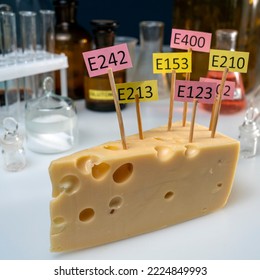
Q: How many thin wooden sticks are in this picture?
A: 7